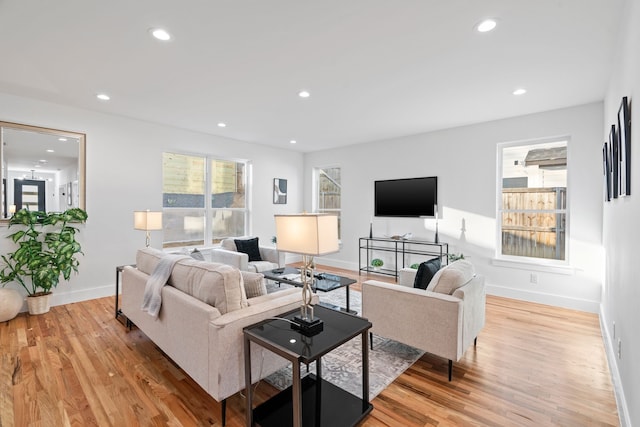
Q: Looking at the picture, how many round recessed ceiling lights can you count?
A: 7